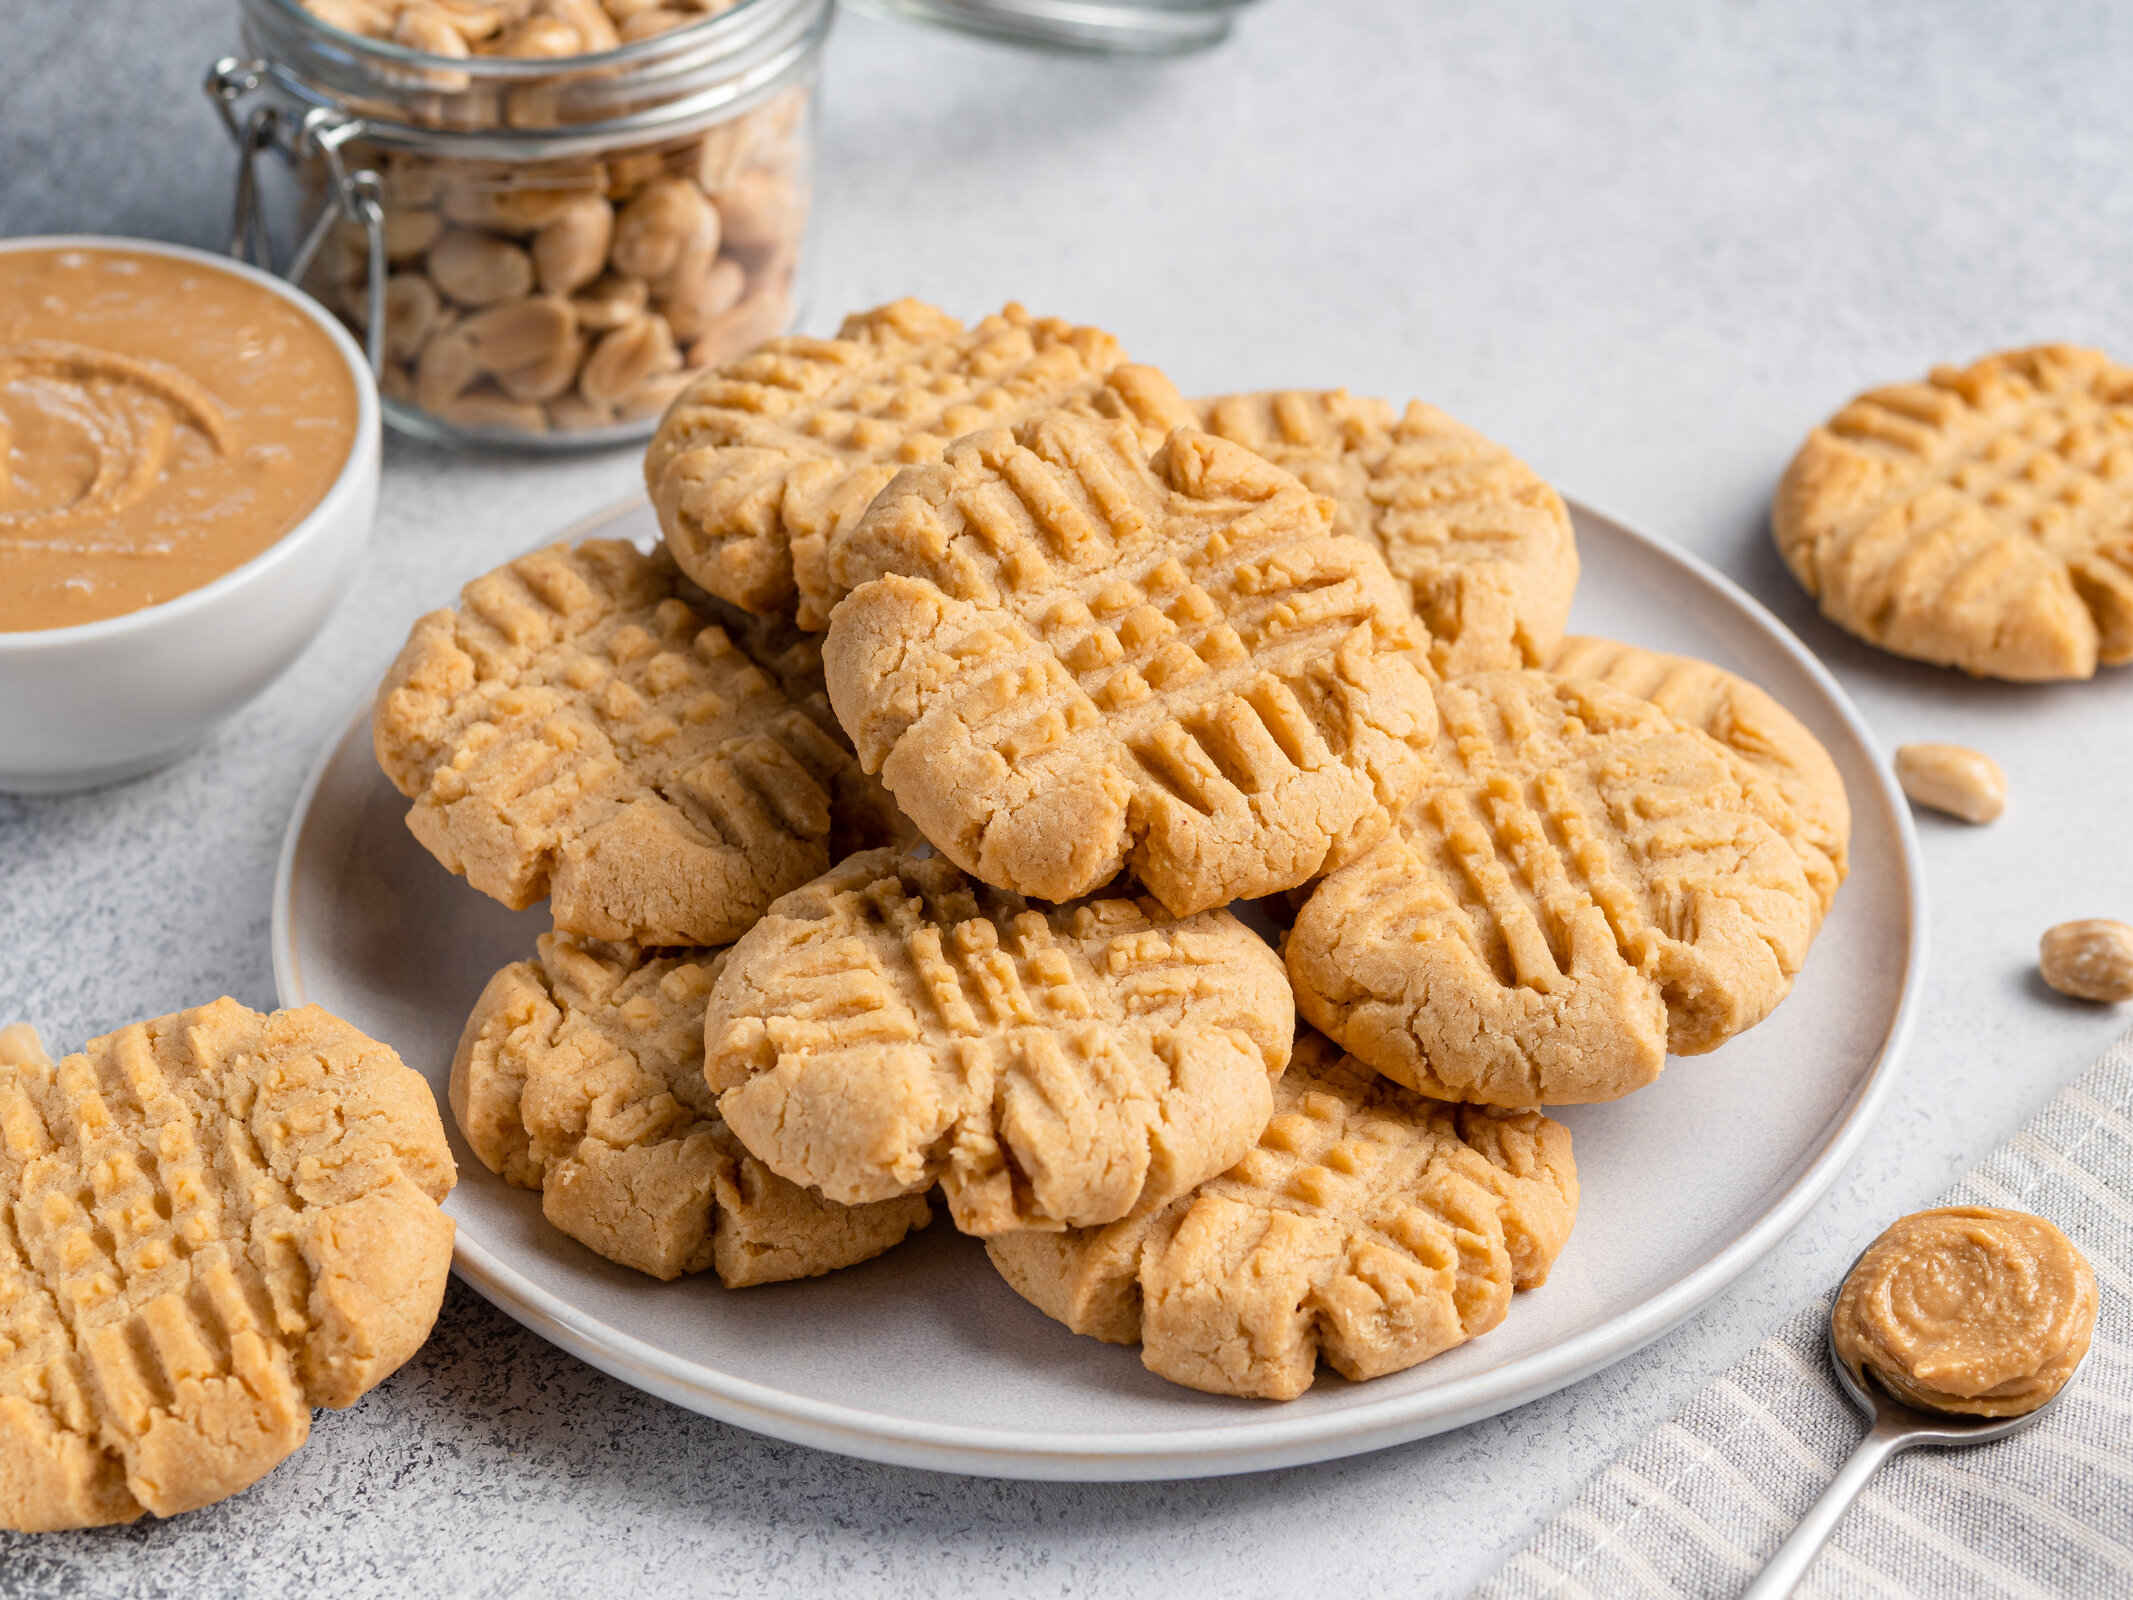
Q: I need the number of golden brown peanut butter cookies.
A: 11